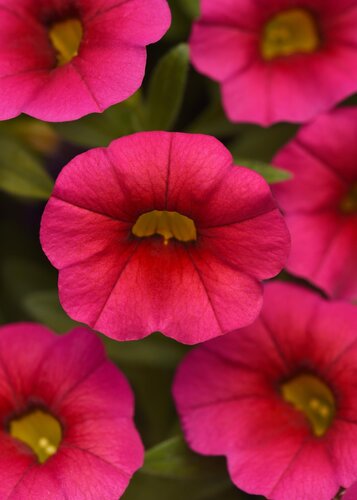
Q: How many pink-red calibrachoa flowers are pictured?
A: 6